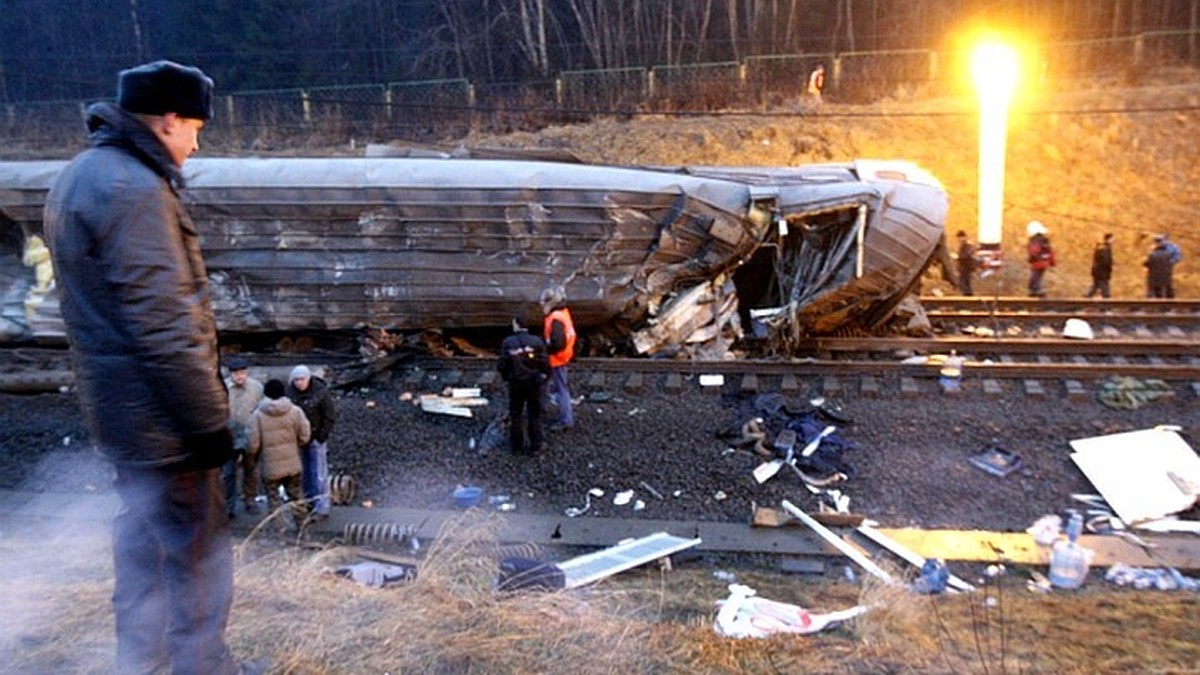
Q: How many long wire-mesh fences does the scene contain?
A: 1